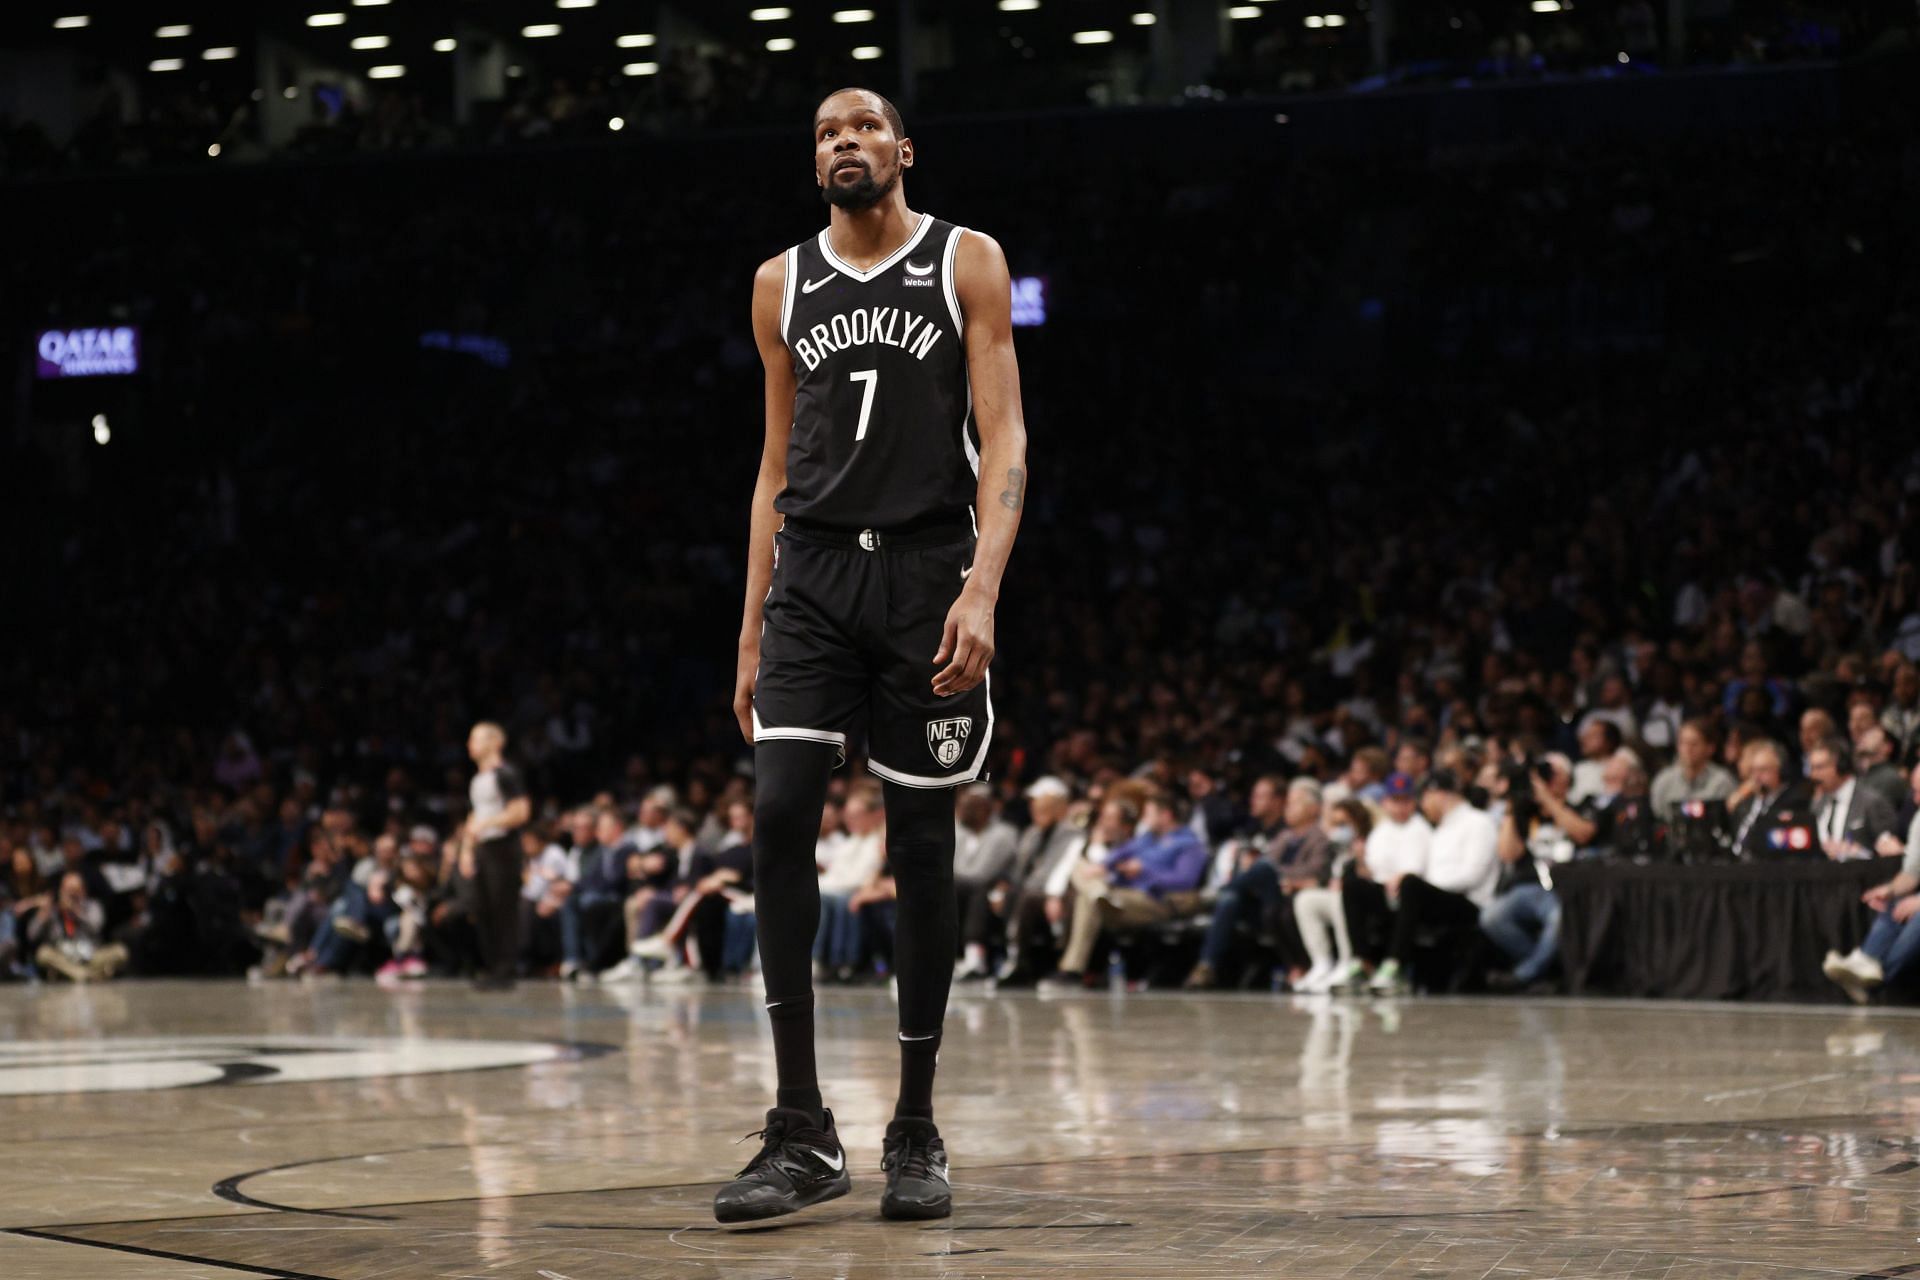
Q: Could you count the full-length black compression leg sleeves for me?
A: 2